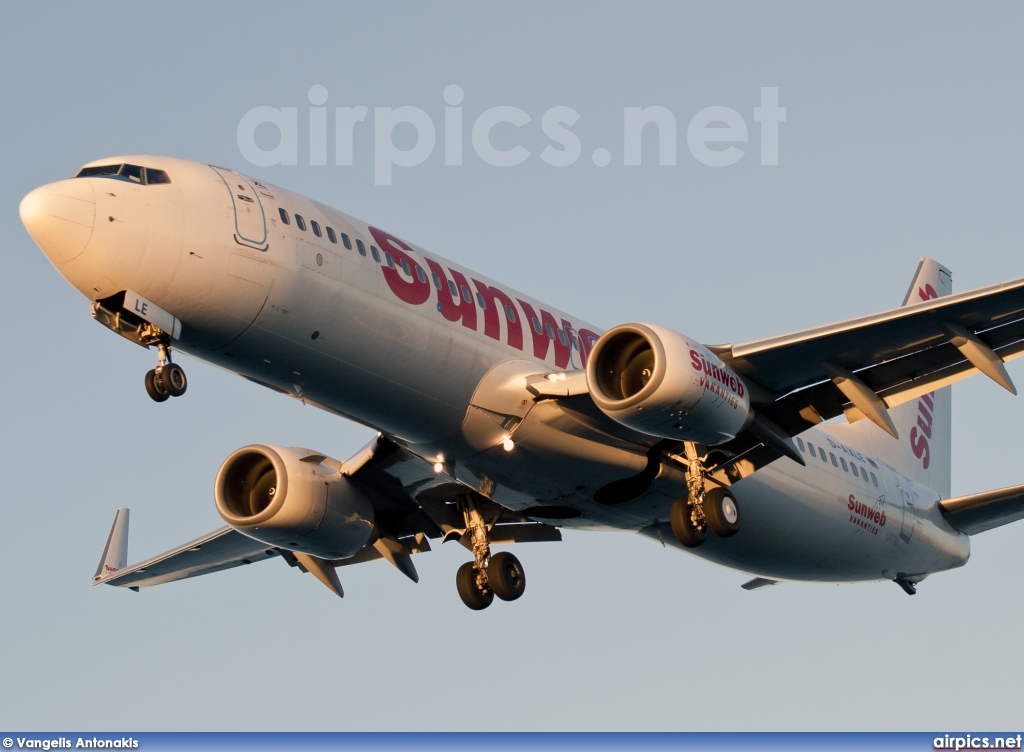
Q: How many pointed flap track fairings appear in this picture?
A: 5